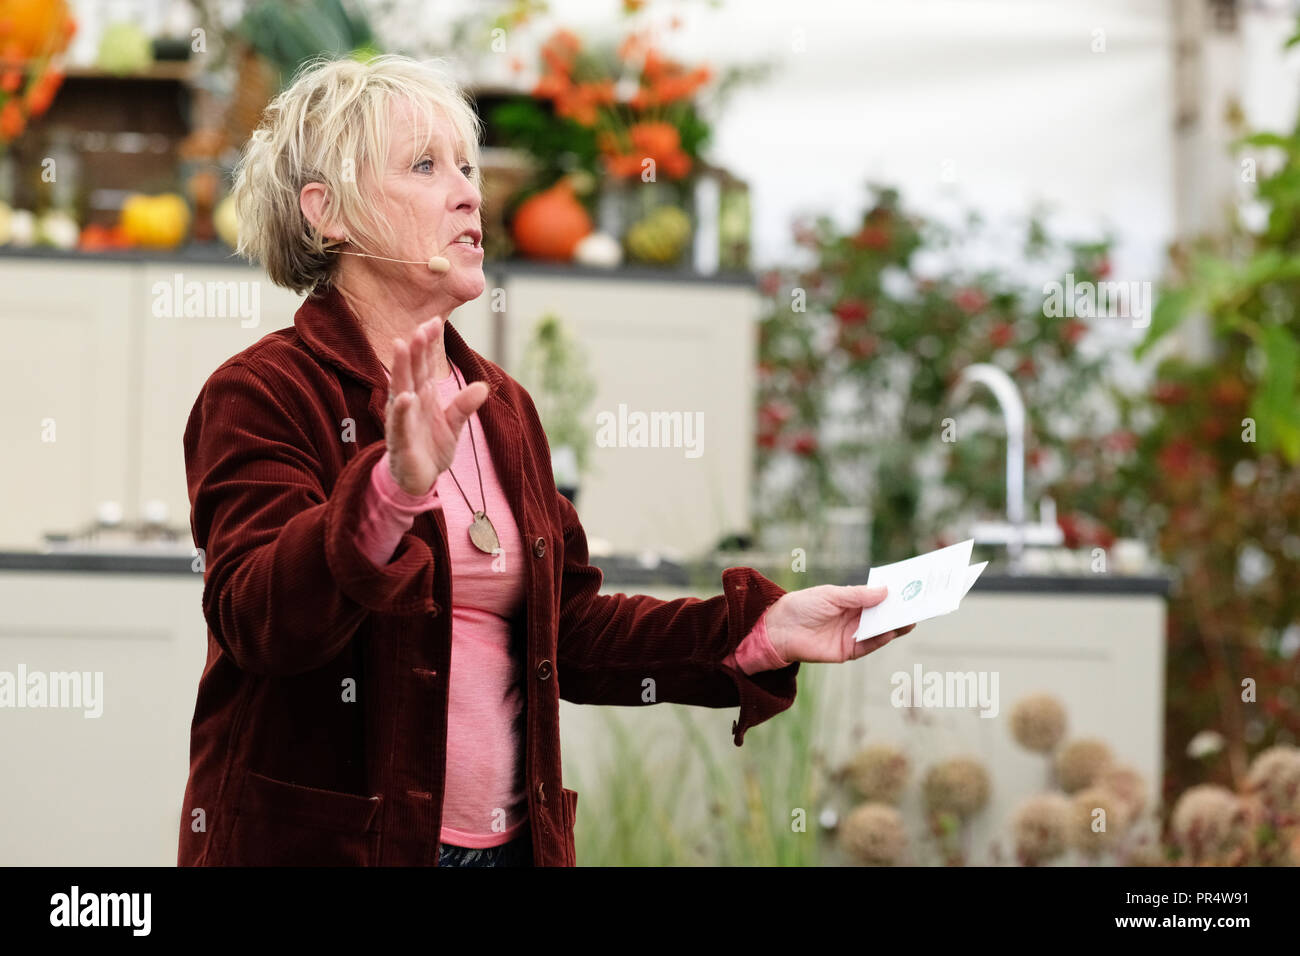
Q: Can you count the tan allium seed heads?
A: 10